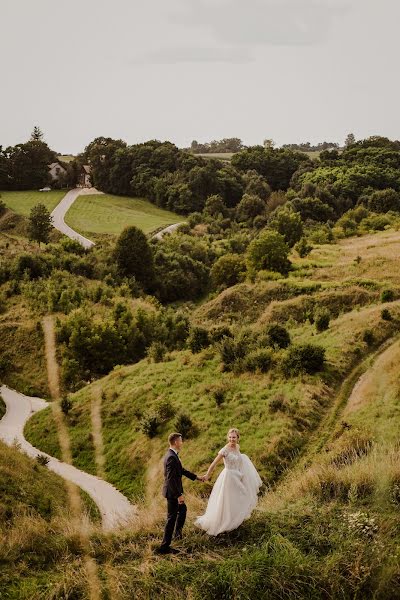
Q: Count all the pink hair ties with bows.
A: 0